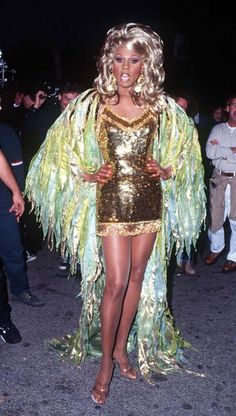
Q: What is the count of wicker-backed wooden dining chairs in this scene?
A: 0